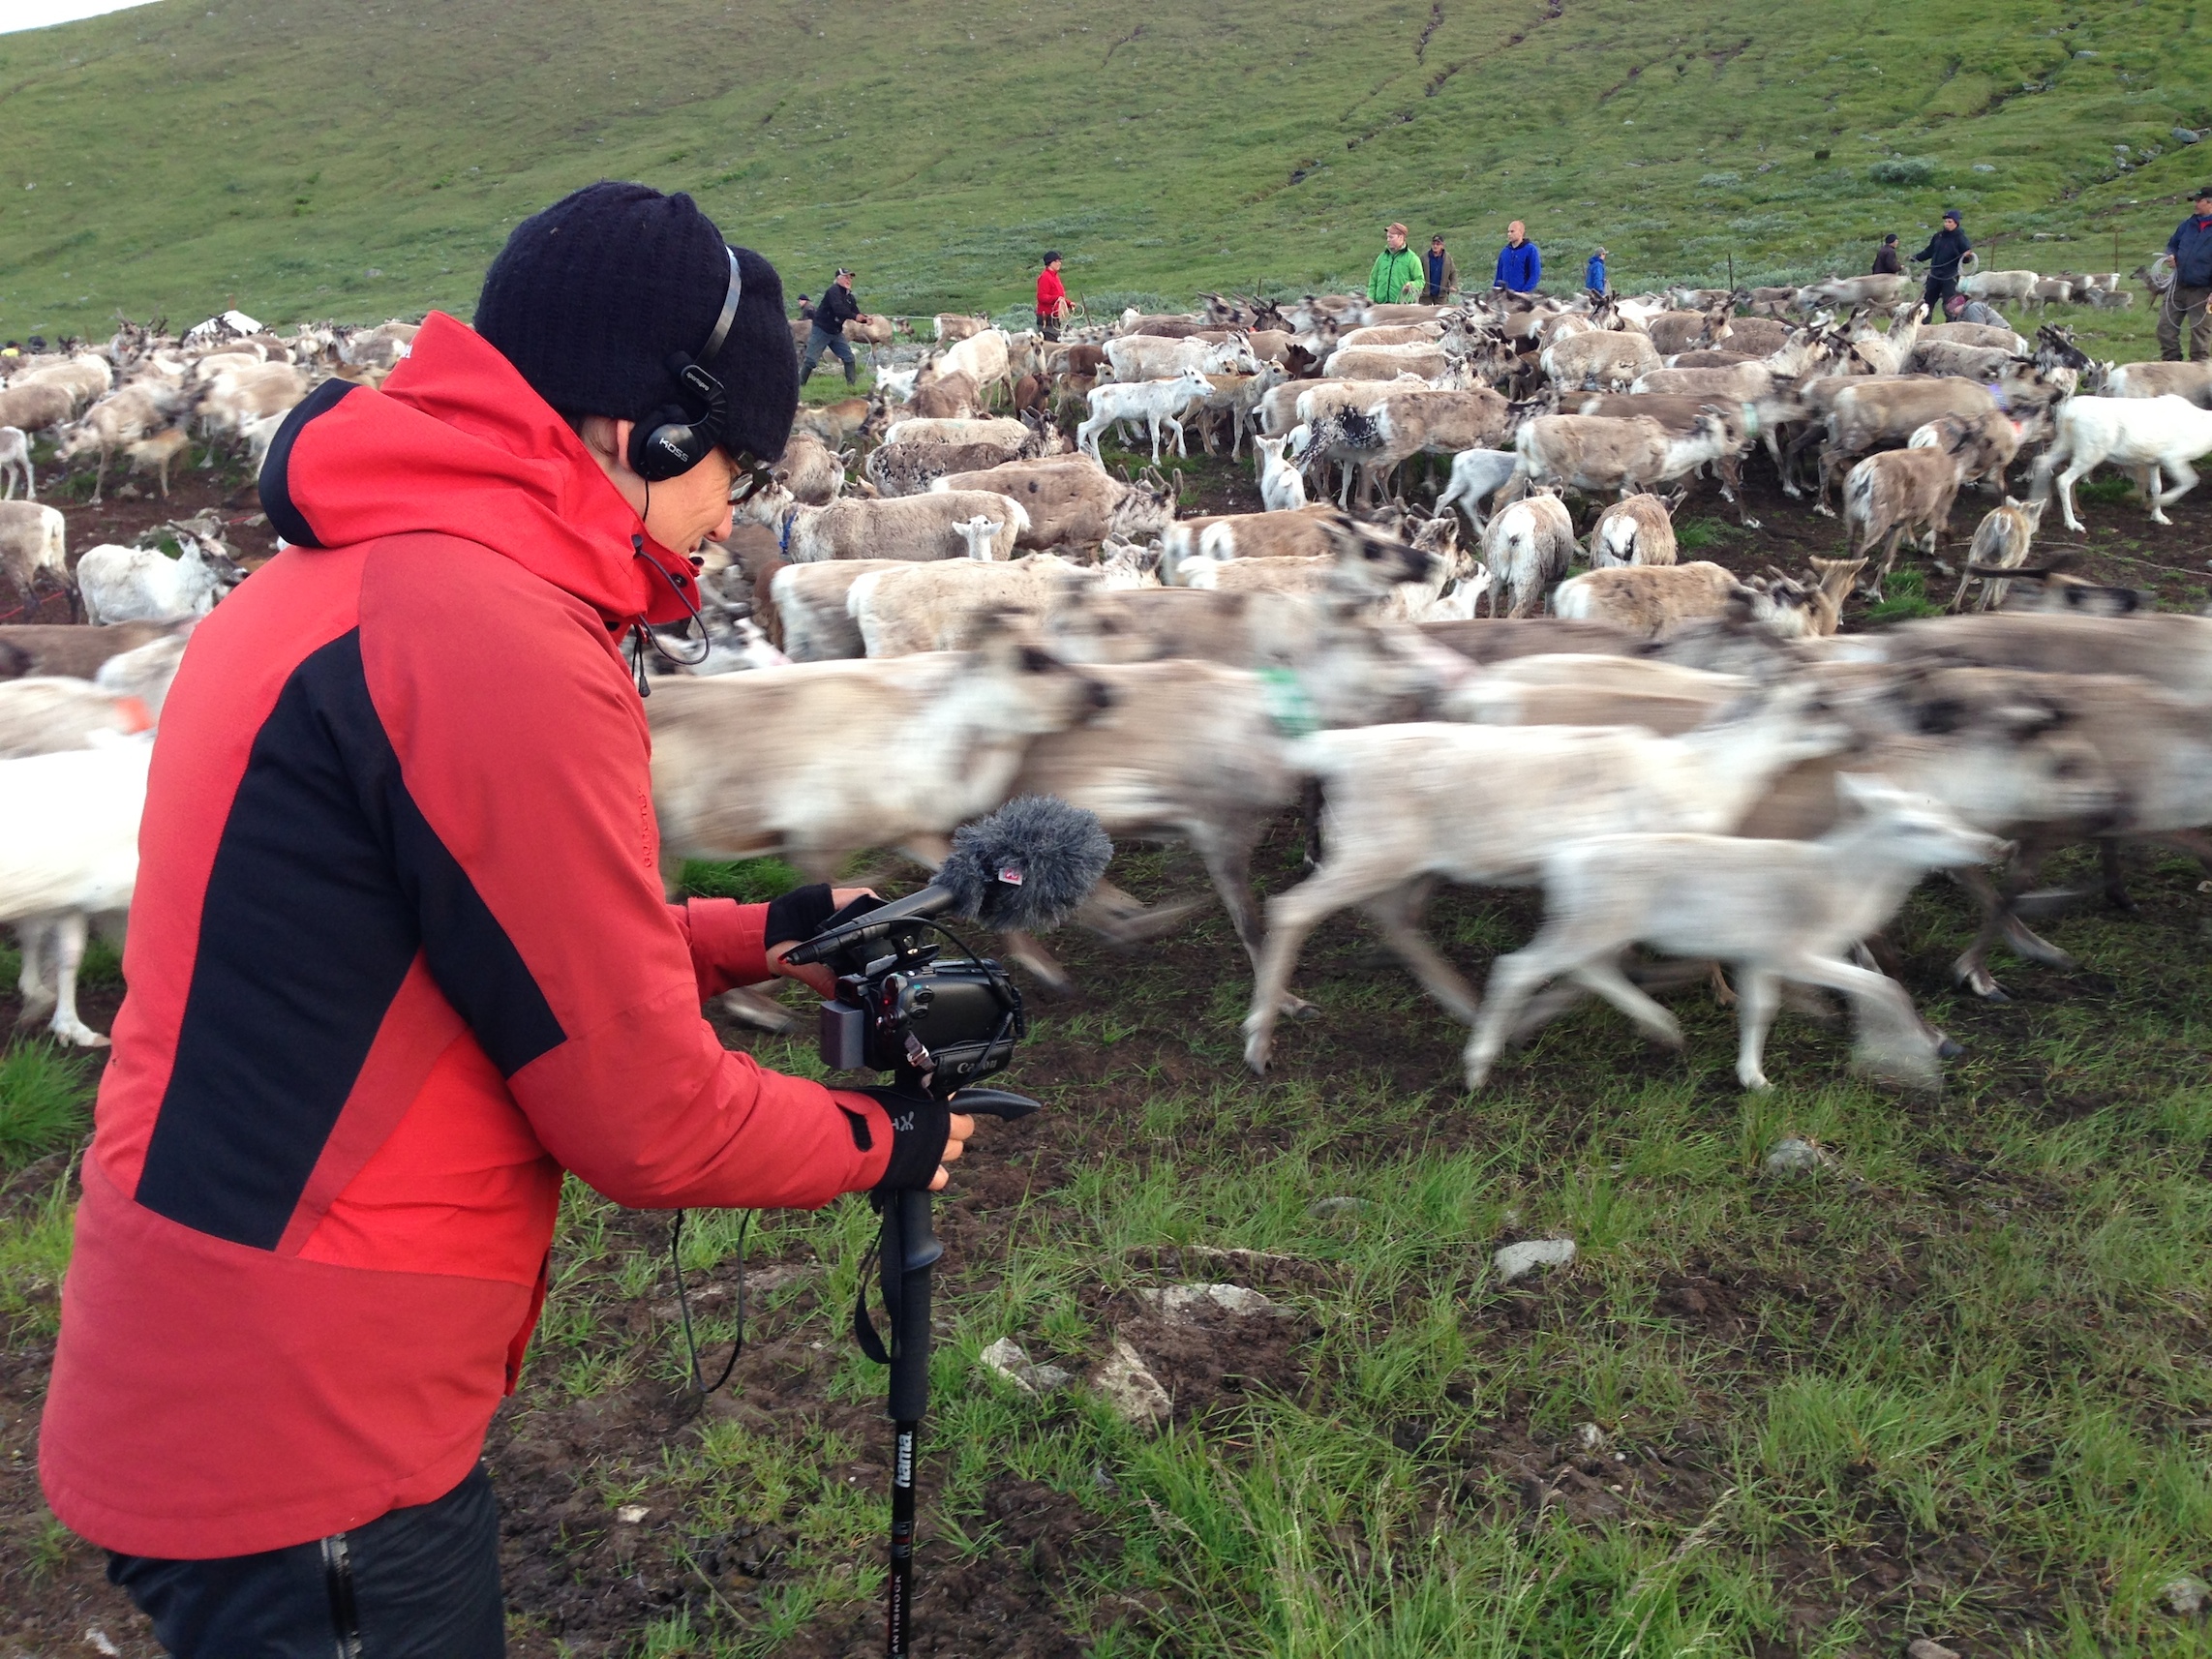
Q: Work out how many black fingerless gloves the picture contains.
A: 2